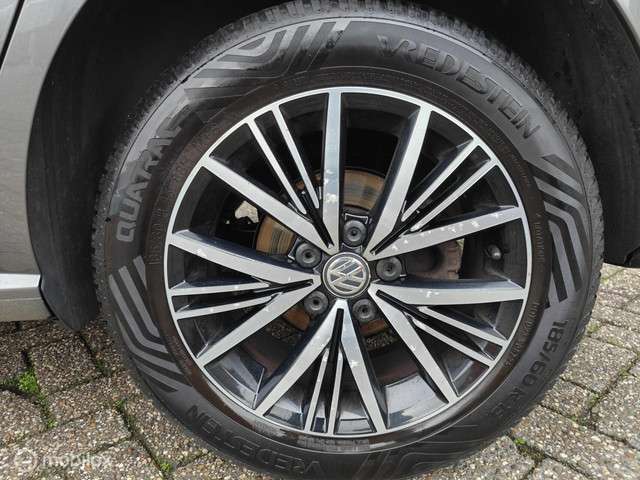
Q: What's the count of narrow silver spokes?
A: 10